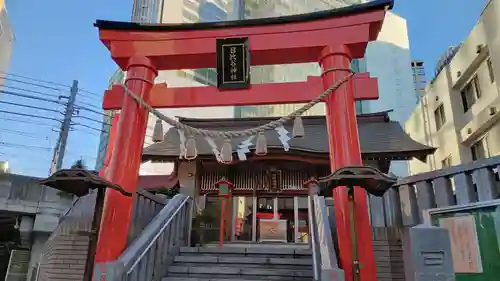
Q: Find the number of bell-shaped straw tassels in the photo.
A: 5